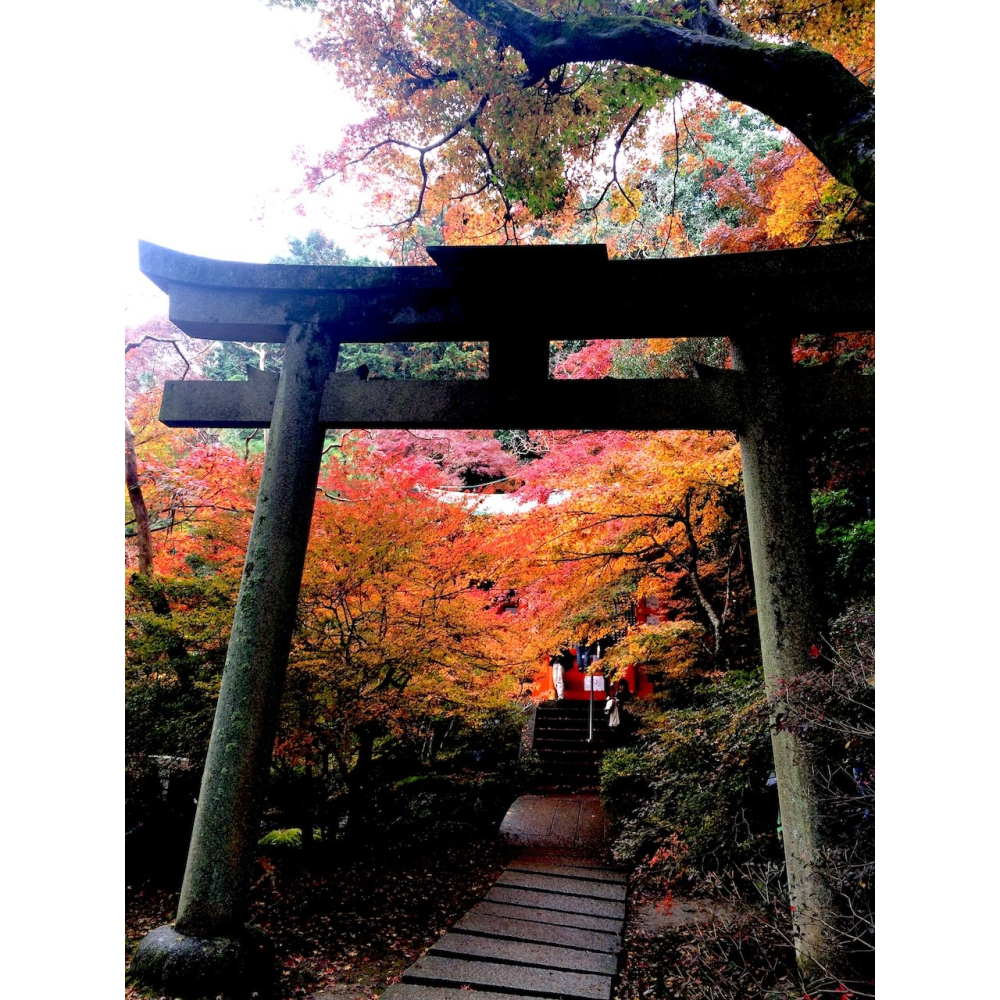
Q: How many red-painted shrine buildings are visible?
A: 1